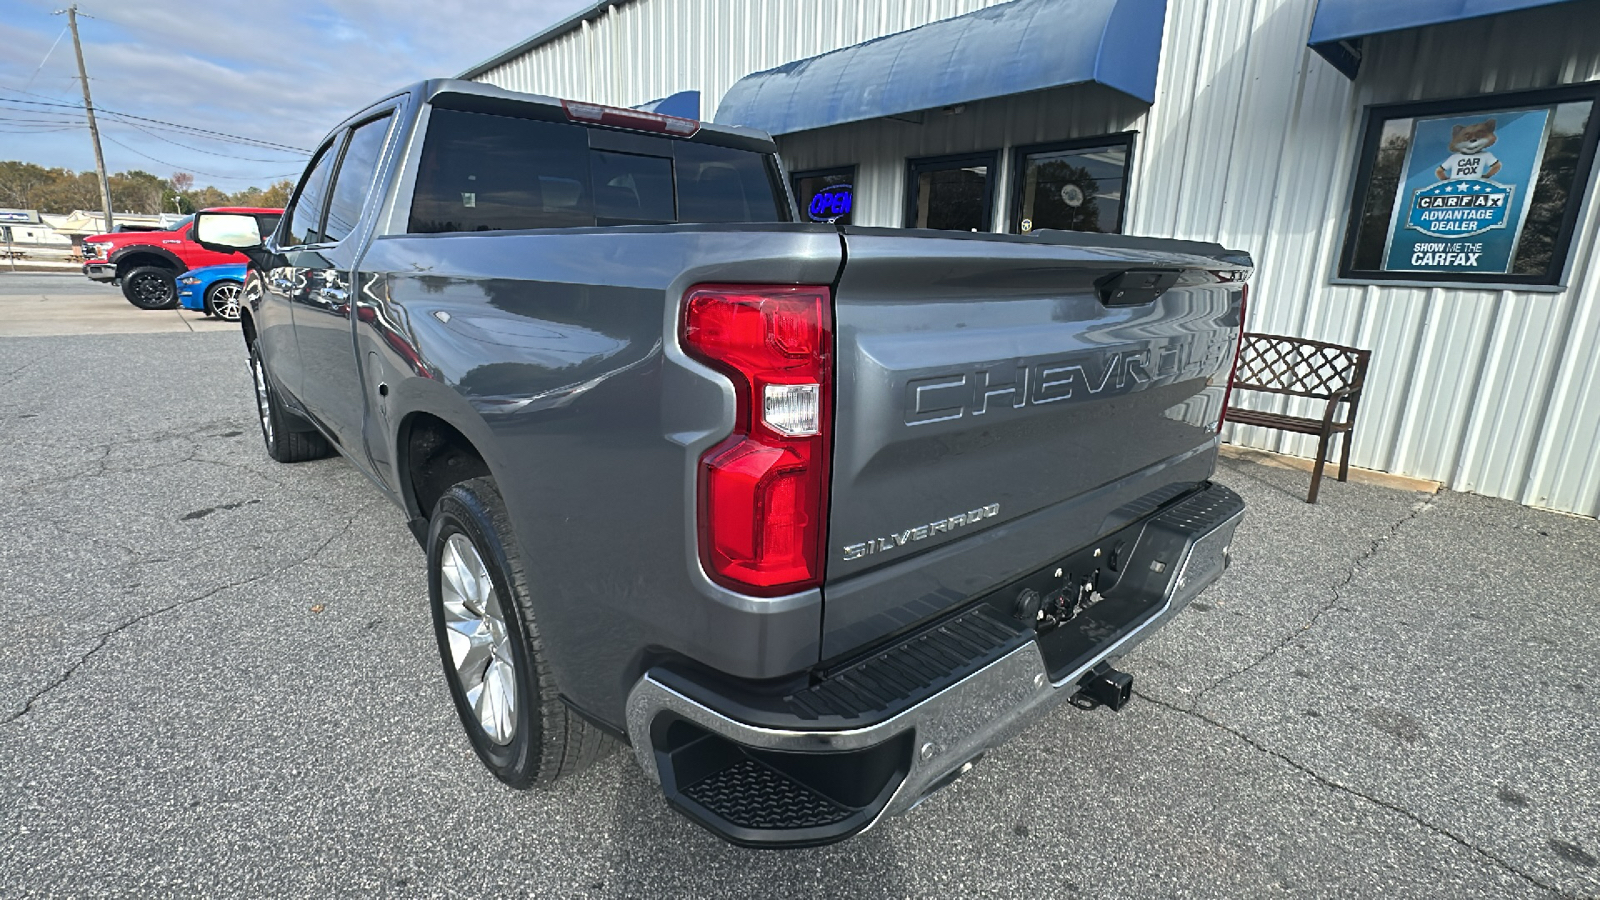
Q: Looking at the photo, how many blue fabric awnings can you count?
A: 3